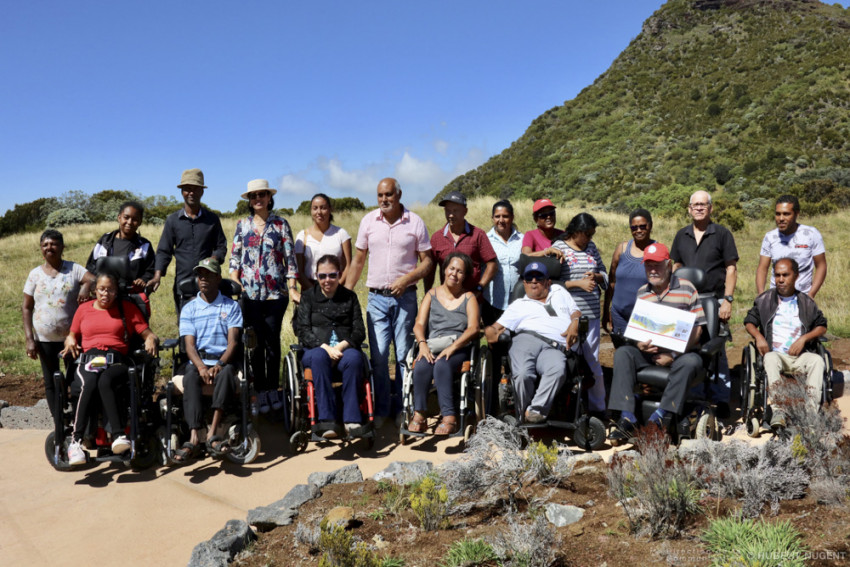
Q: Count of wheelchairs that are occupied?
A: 7